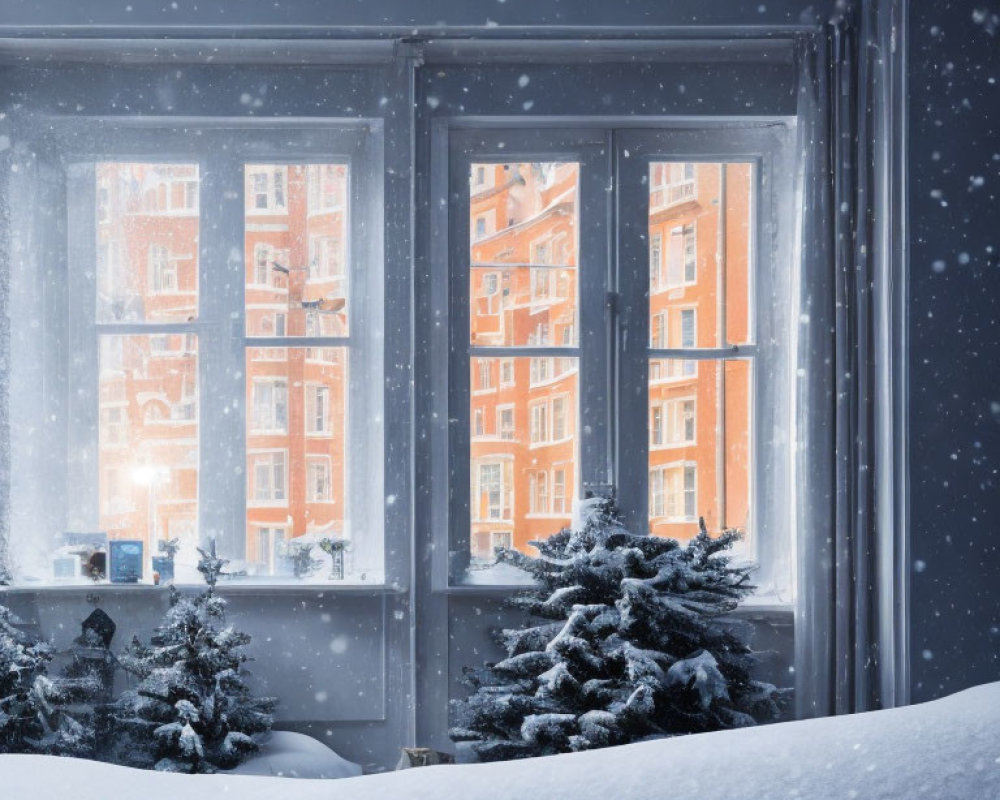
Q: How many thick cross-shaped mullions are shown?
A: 2